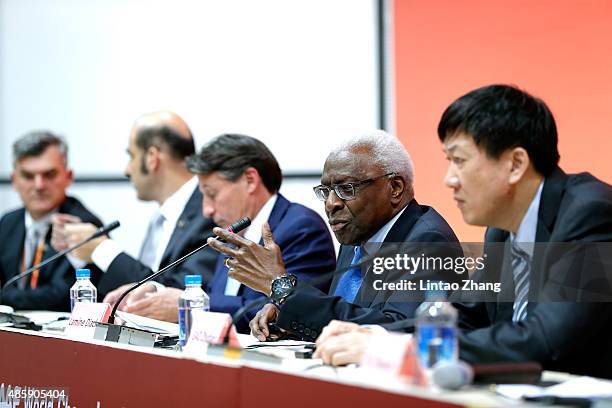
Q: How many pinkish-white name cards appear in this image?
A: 3